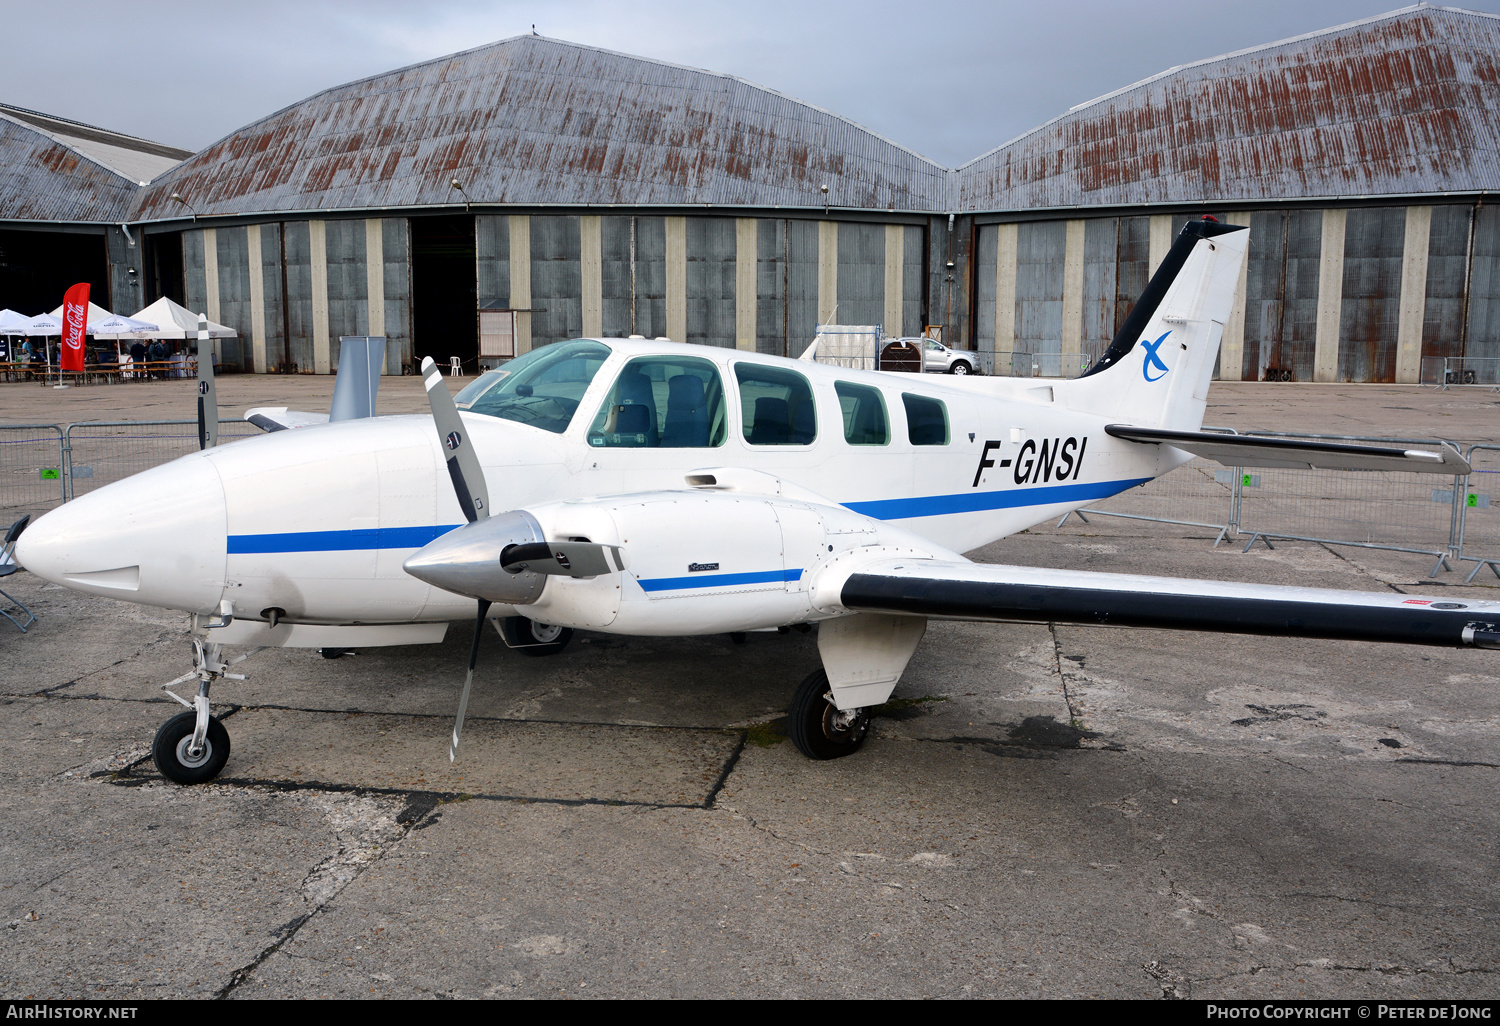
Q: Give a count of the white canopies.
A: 5